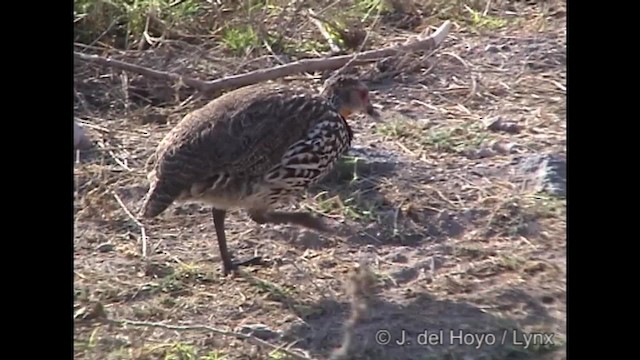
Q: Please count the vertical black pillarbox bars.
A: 2